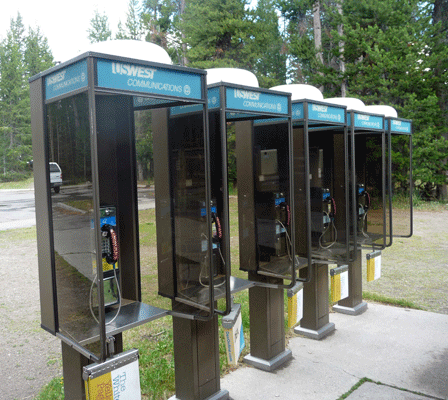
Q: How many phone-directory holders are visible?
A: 5